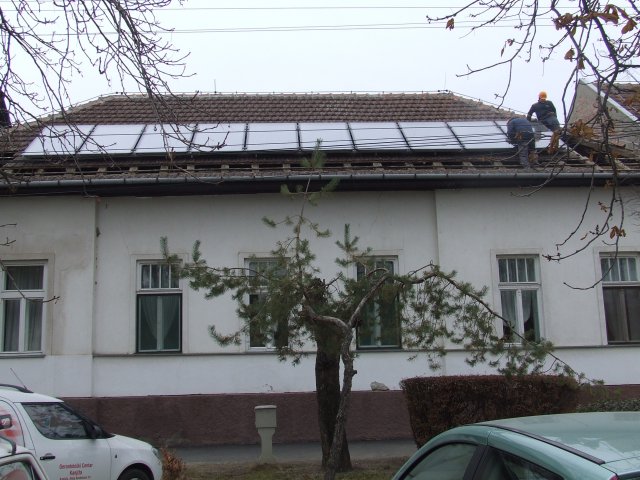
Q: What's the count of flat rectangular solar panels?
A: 10